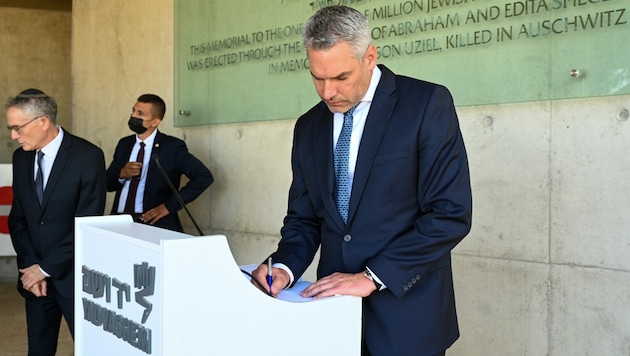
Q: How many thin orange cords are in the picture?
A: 0